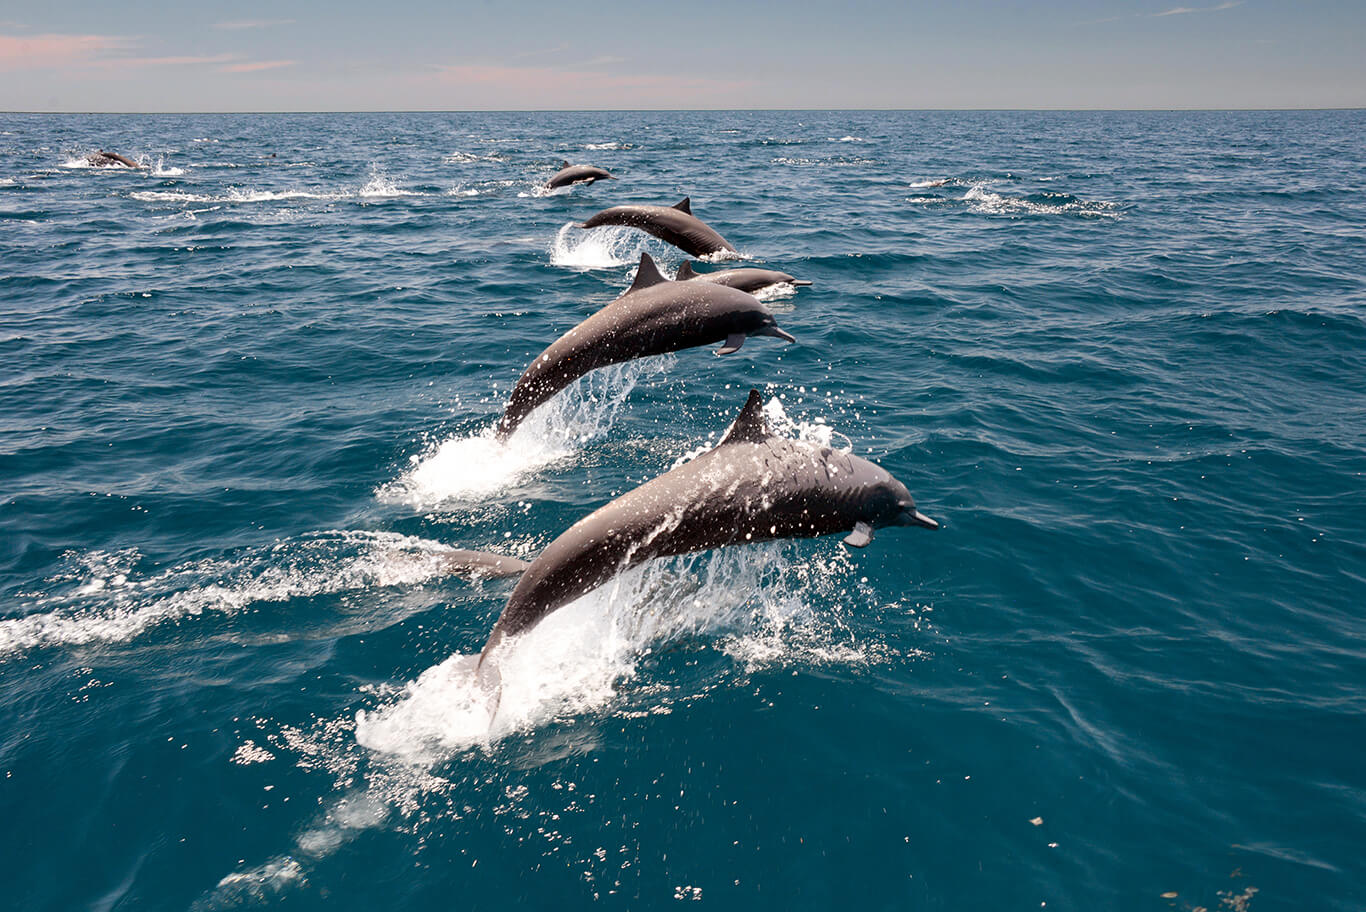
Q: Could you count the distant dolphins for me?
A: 2